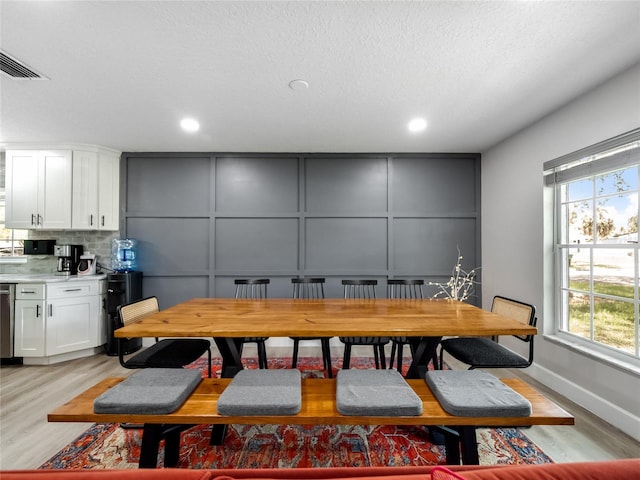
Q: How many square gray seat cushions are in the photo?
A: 4